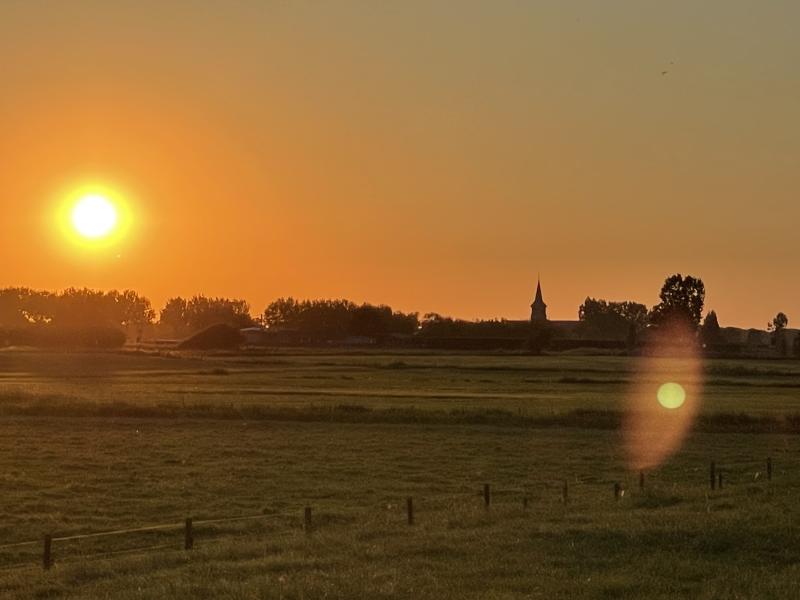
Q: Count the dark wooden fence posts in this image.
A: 12